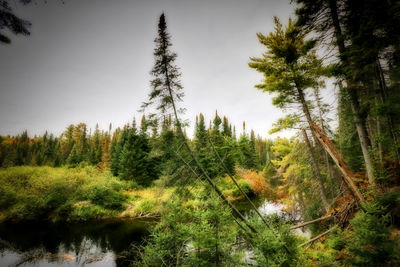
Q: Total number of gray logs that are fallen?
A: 2